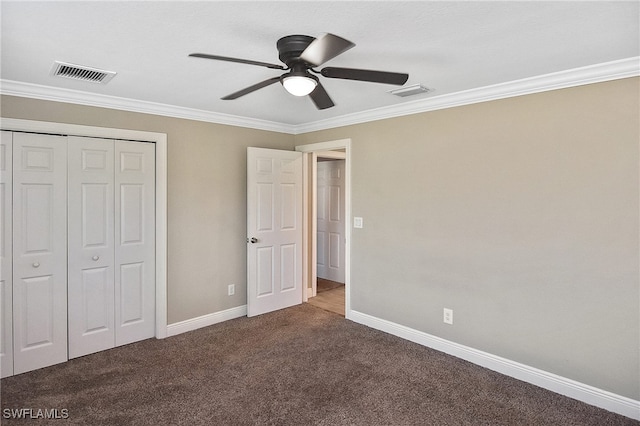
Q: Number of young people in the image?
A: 0